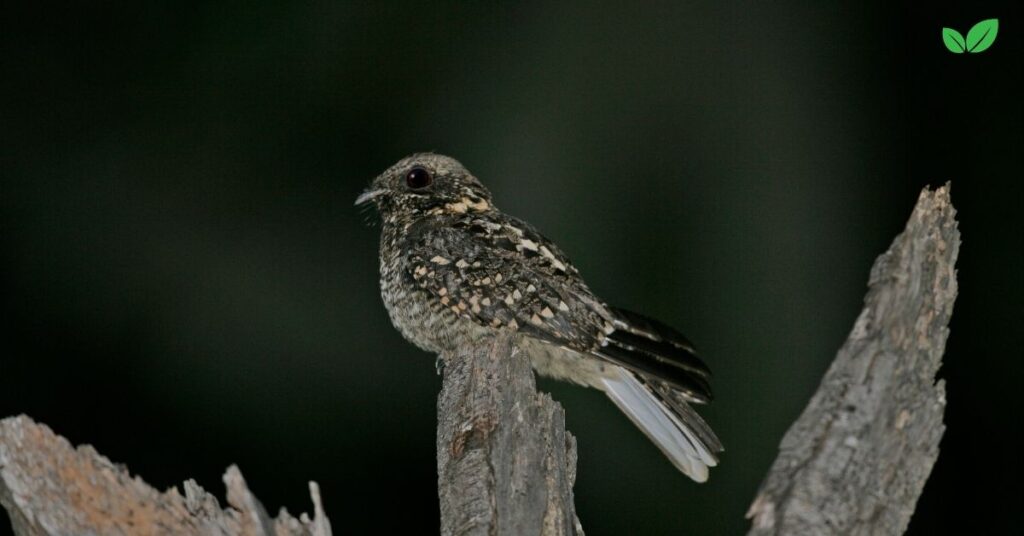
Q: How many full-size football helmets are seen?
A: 0